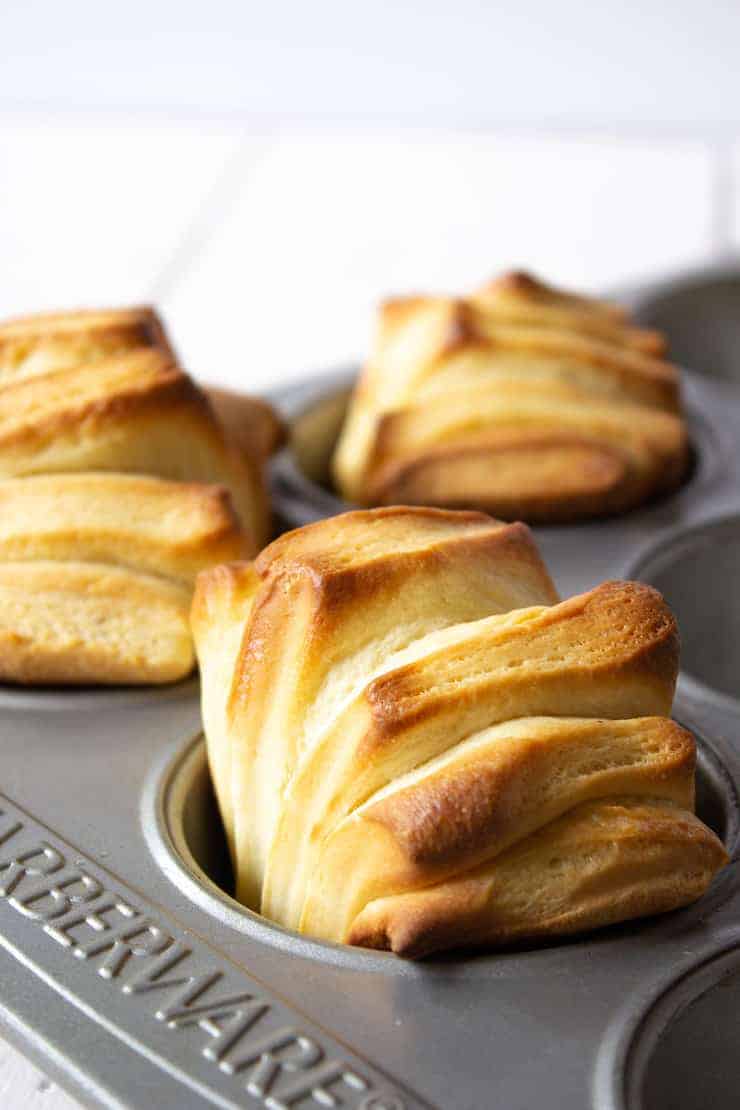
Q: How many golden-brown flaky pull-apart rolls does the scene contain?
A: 3